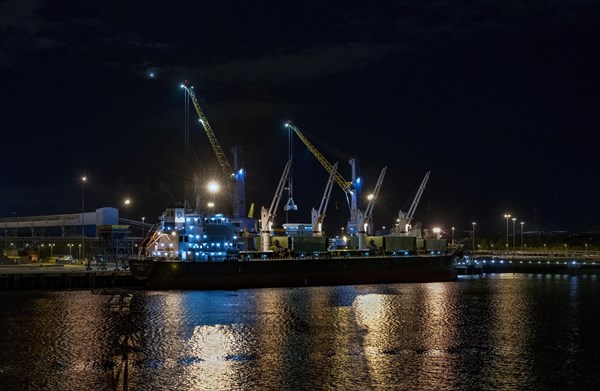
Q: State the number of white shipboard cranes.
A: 4